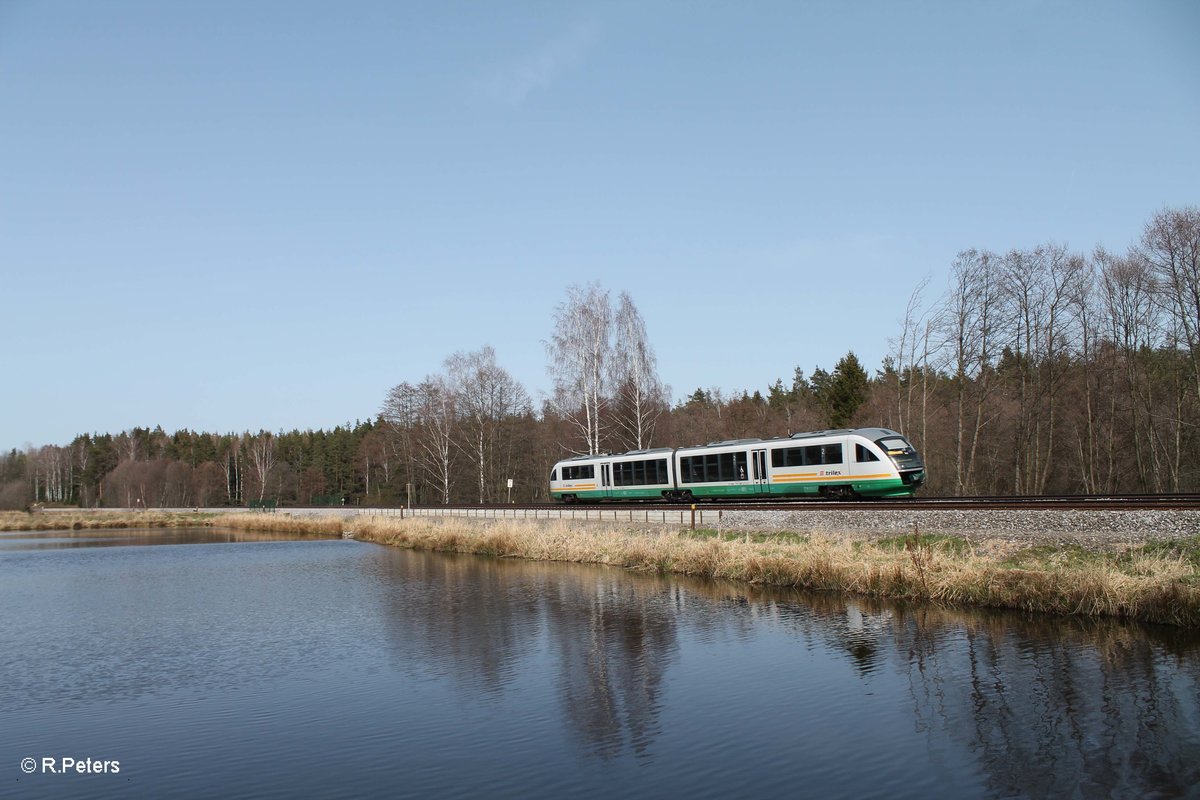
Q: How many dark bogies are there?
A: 3